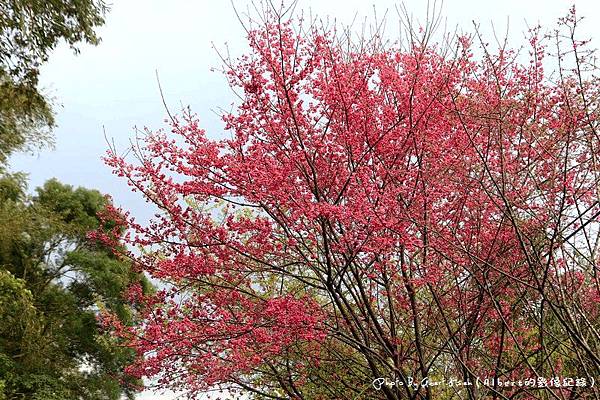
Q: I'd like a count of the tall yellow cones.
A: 0